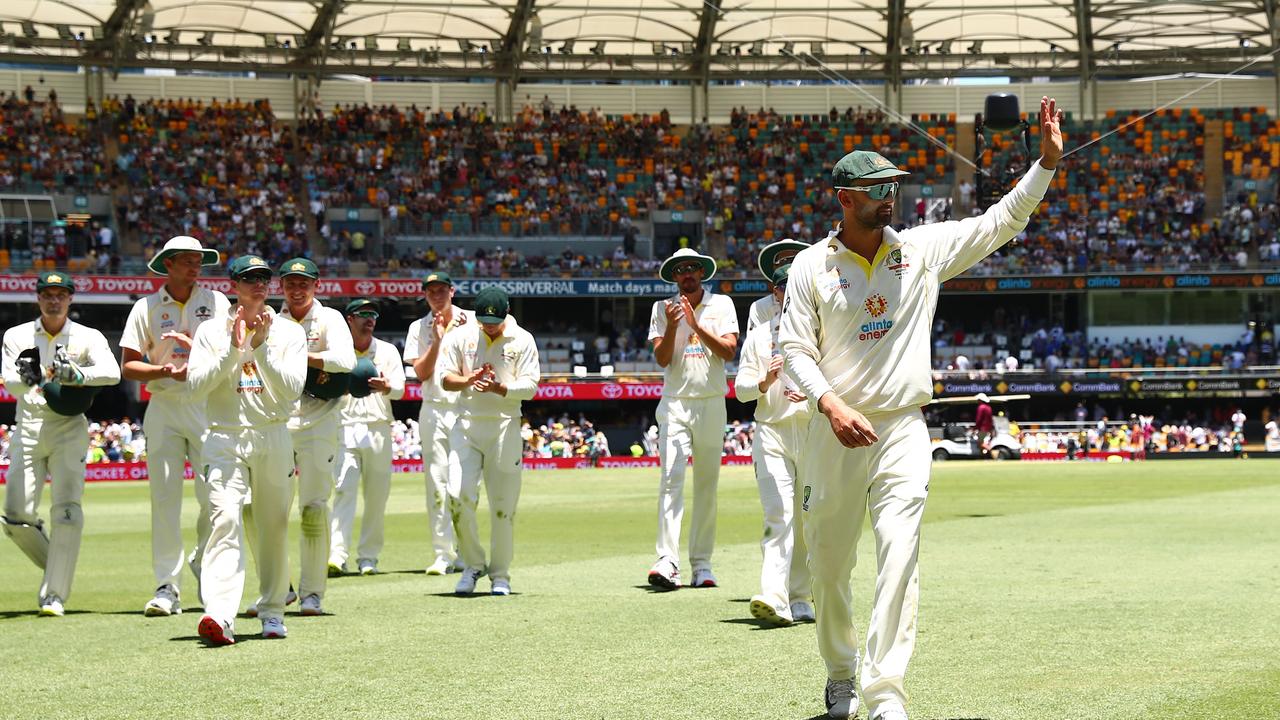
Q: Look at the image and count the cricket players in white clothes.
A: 11